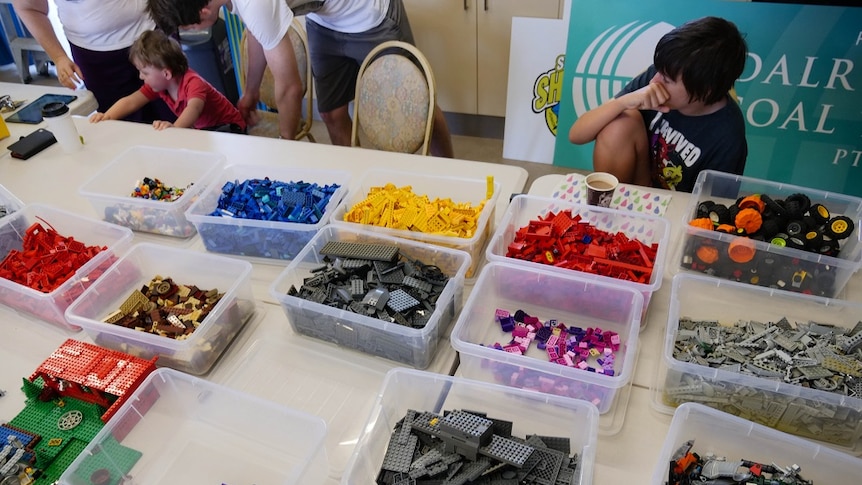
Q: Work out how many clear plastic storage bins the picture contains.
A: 14